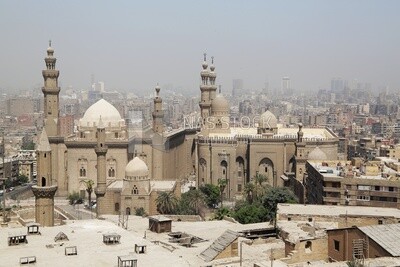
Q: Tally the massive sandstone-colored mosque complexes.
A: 2